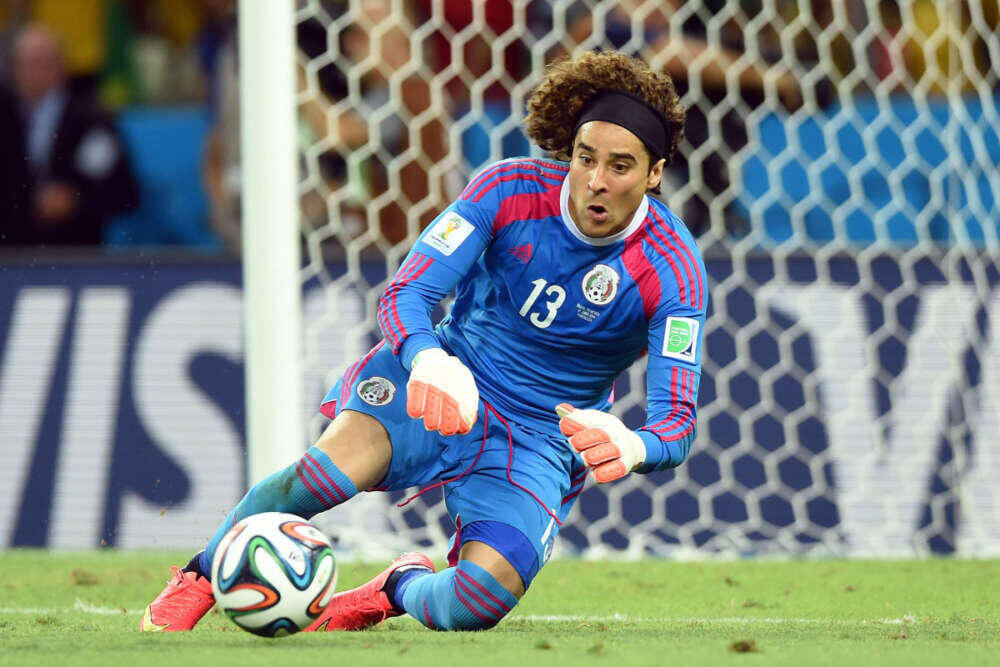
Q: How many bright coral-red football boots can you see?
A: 2